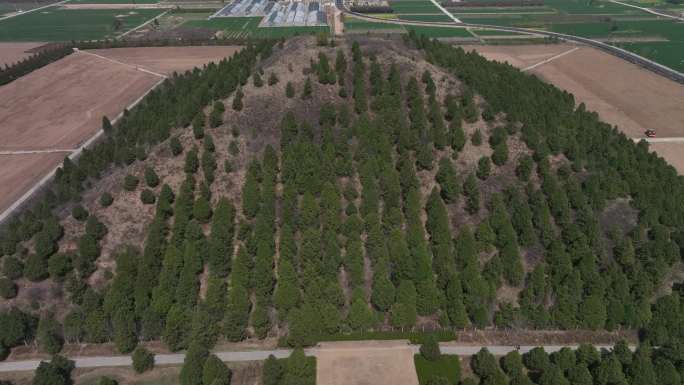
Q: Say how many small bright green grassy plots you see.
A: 2